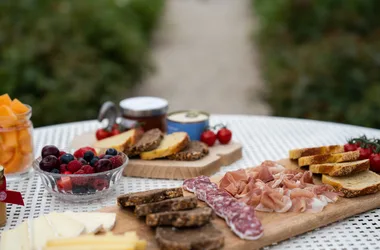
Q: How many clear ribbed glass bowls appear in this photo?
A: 1